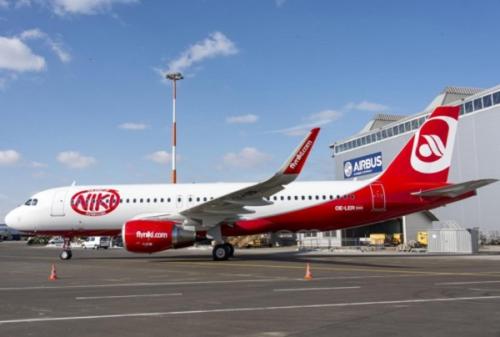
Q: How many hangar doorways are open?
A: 1